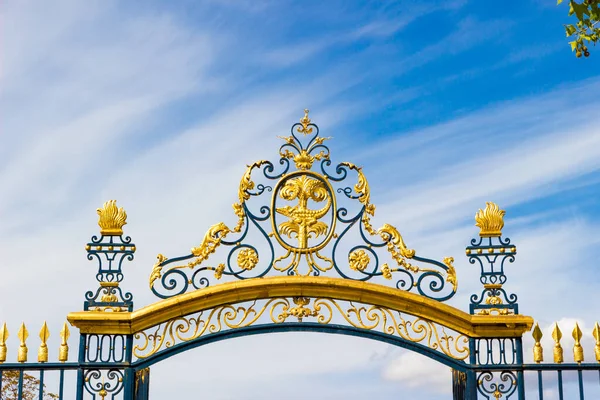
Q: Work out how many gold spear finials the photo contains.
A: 8